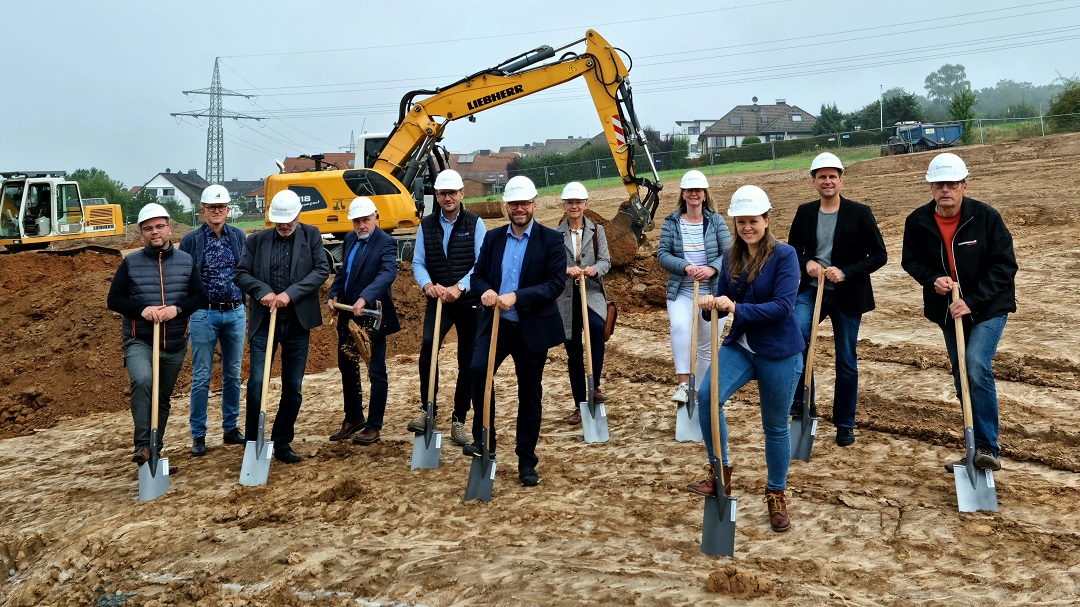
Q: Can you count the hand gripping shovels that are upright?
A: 9